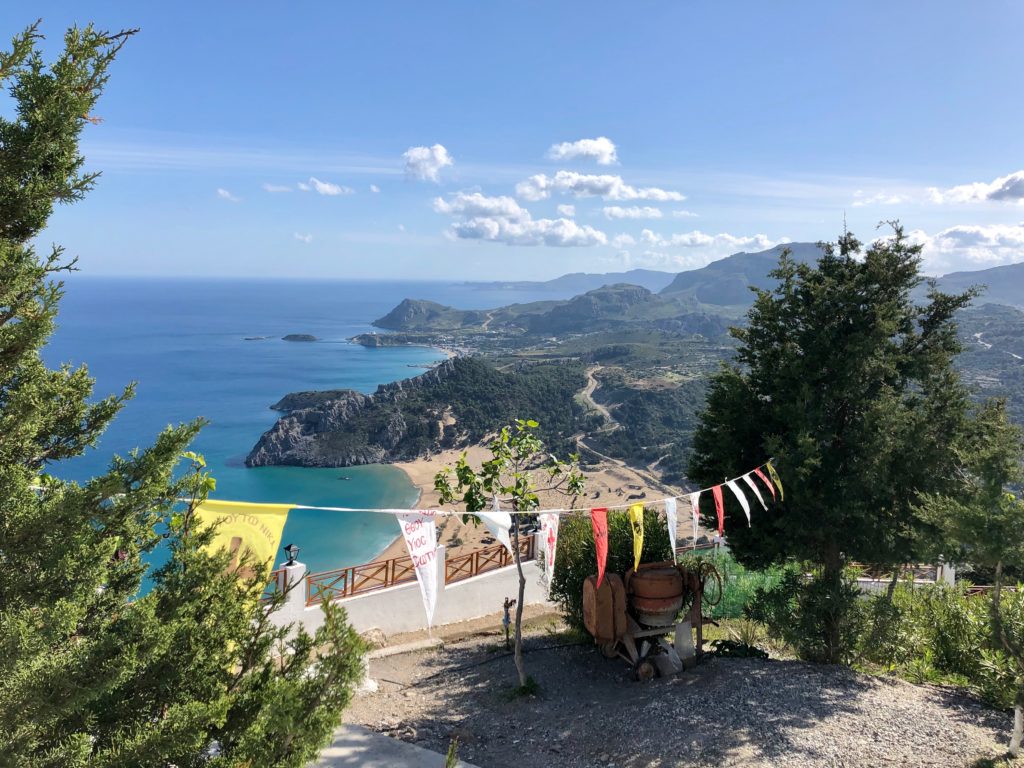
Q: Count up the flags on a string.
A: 13